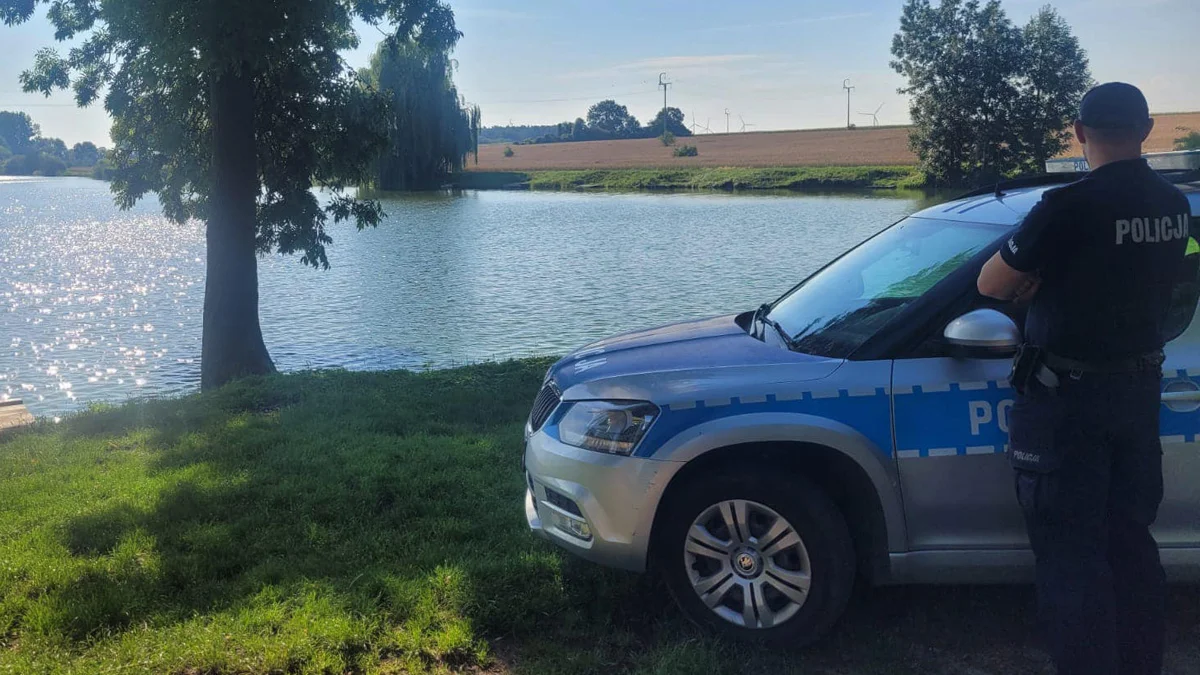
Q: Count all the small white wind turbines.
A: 4